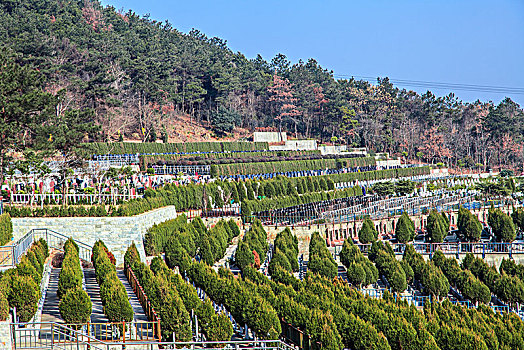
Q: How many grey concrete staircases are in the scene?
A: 3